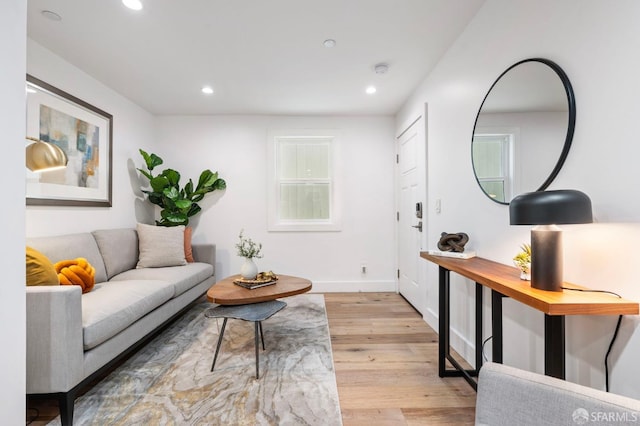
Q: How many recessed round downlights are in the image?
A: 3